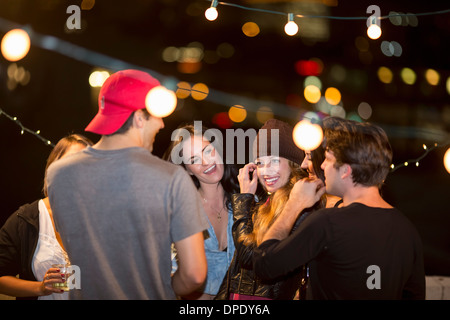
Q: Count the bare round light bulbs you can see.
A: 7